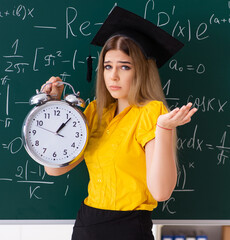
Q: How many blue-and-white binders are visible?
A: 3